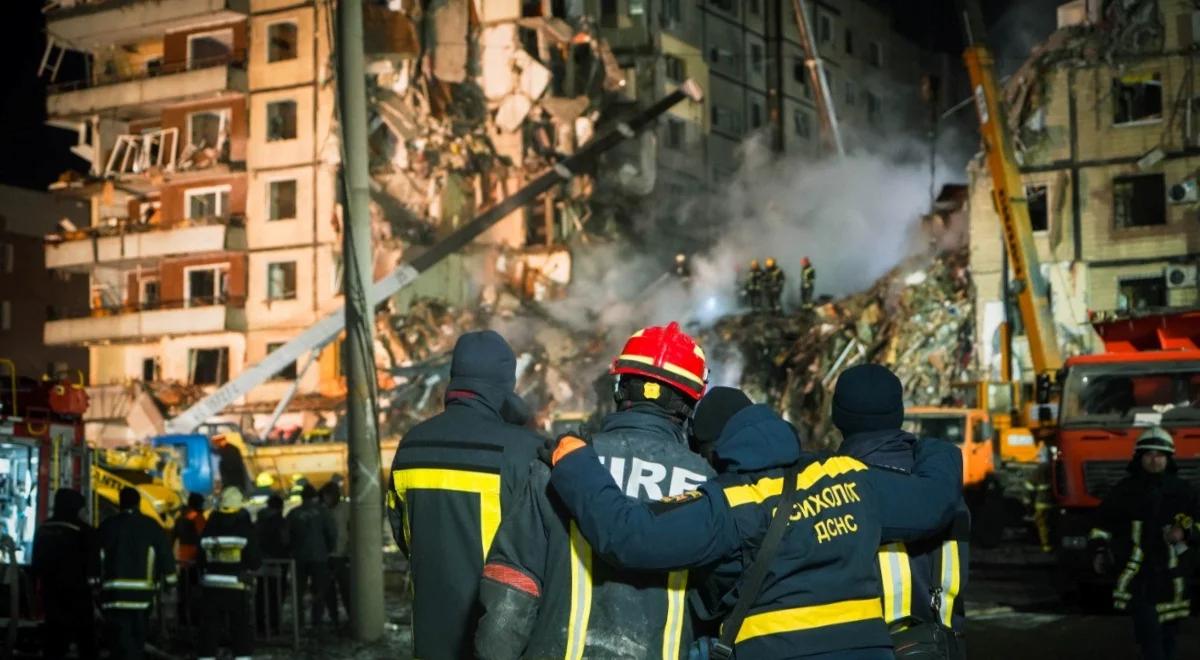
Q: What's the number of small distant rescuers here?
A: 4